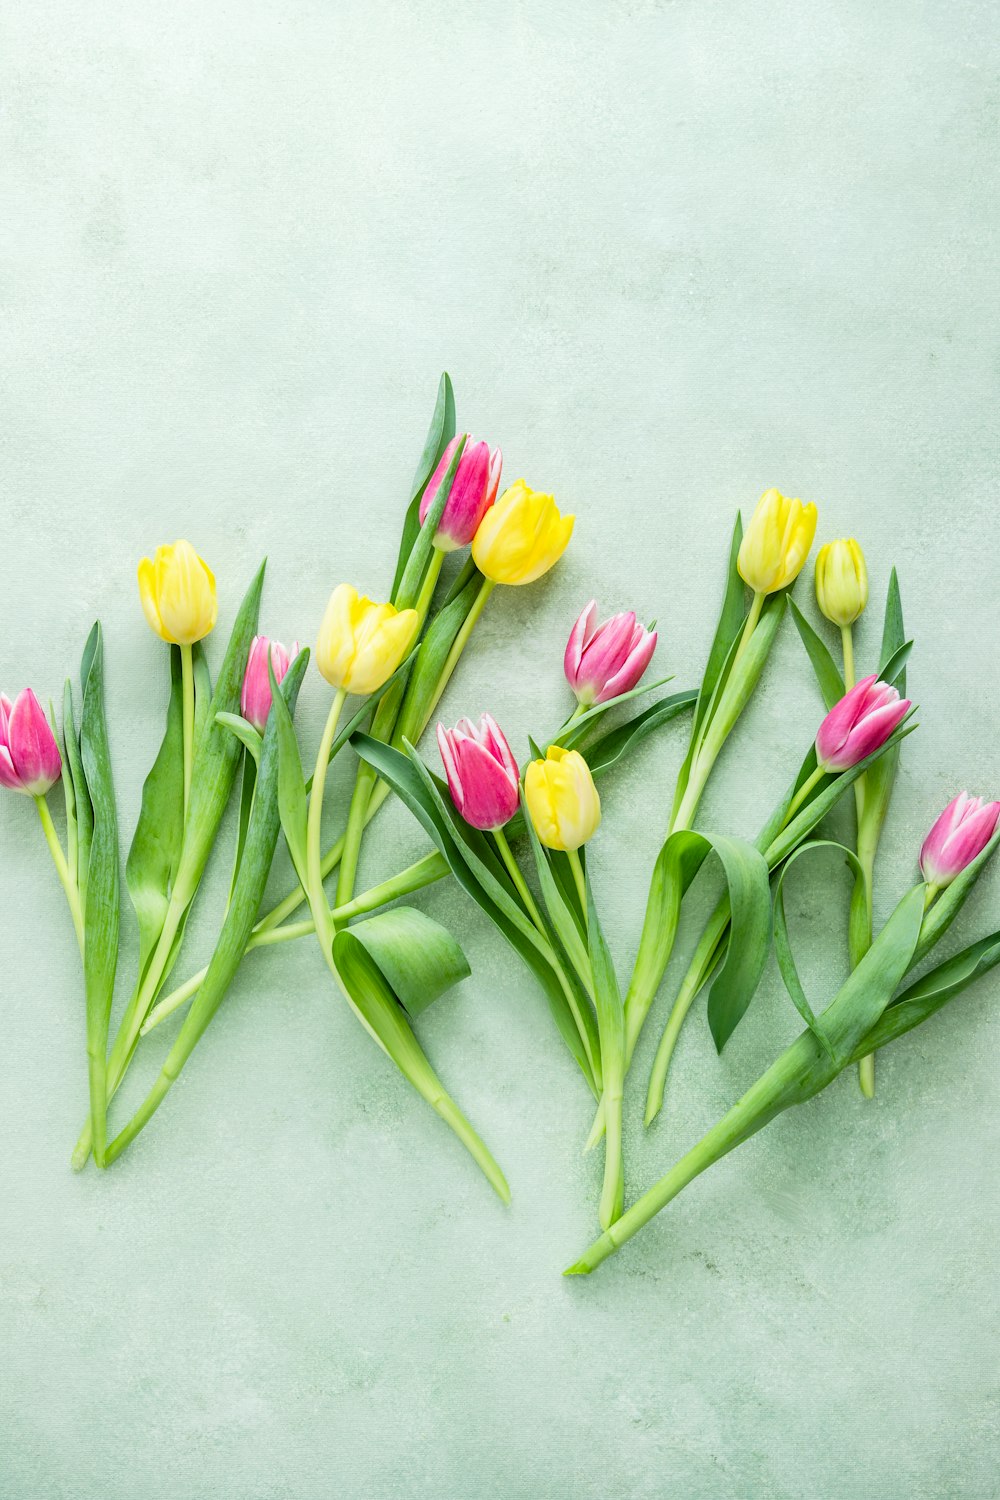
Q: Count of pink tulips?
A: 7